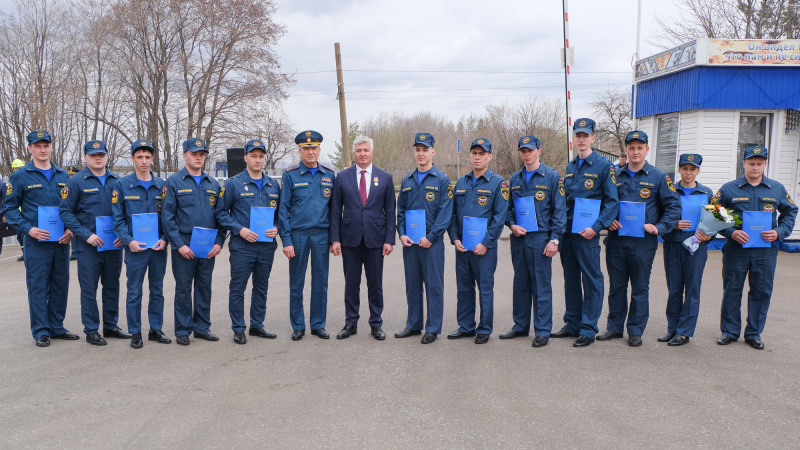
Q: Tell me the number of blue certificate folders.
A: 12